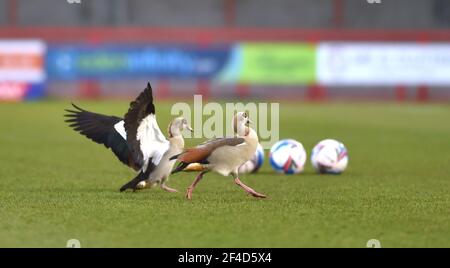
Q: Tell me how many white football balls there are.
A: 3